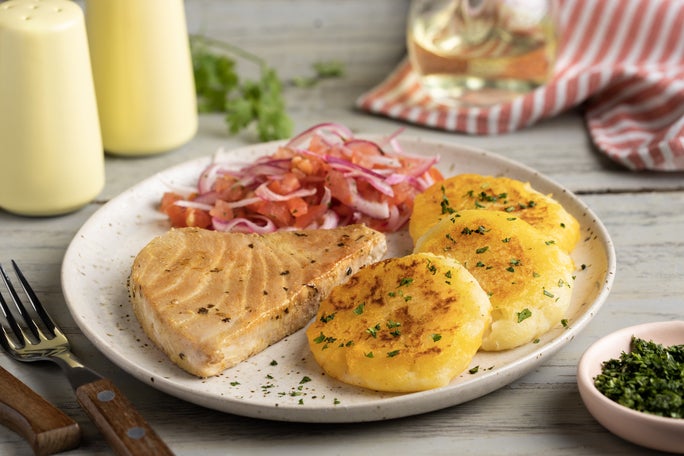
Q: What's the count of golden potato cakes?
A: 3